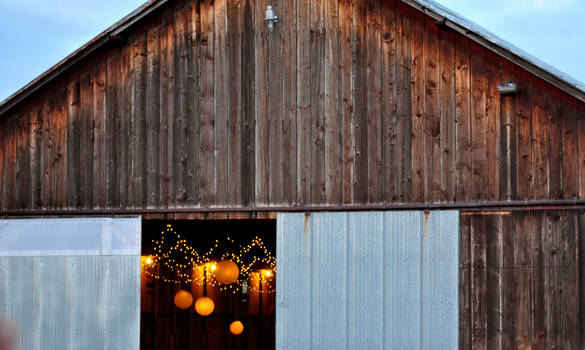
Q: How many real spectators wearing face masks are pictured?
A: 0